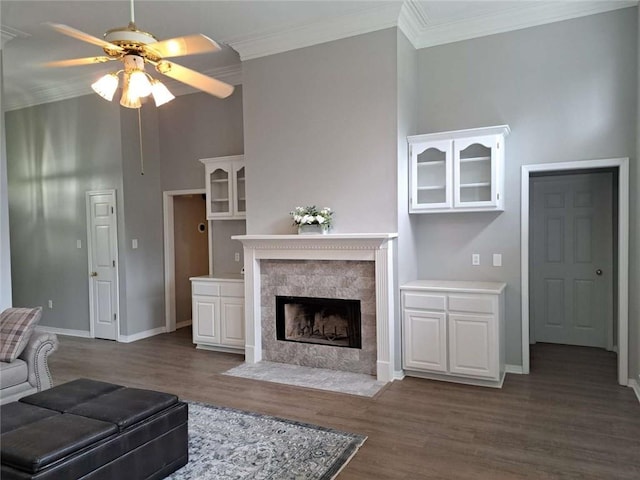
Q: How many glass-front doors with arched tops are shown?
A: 4